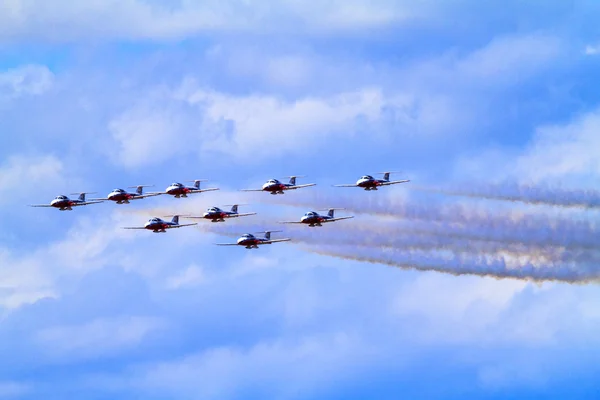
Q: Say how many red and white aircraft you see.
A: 9